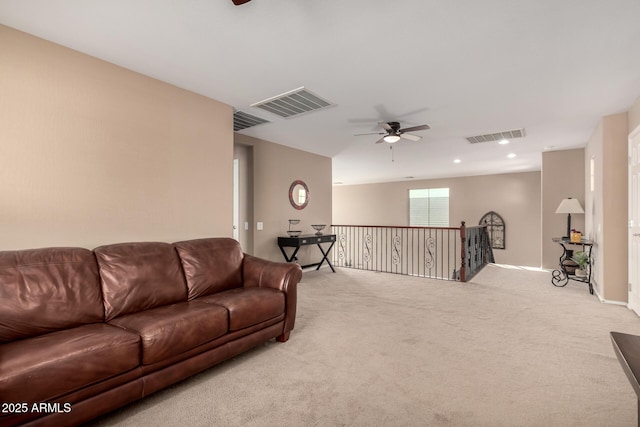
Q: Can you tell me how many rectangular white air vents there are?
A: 3